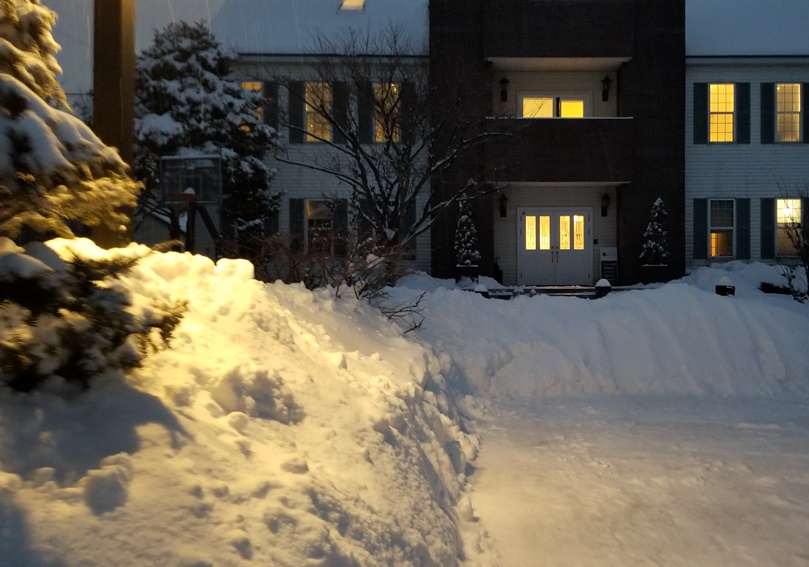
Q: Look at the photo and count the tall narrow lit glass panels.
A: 4